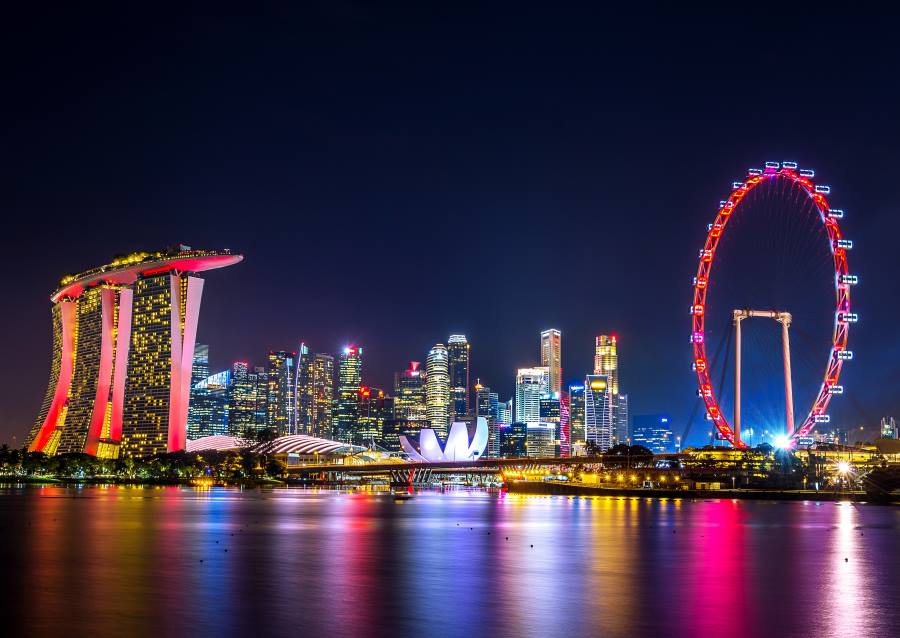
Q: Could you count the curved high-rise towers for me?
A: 3